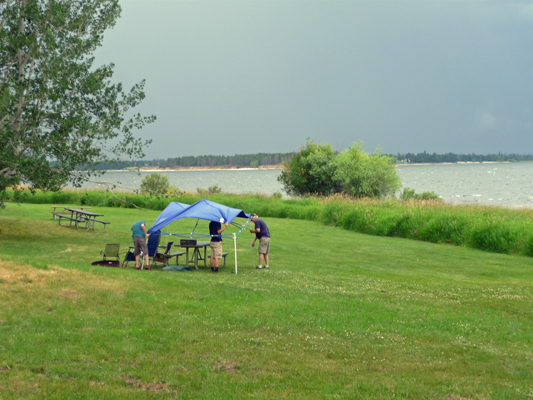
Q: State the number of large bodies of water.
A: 1